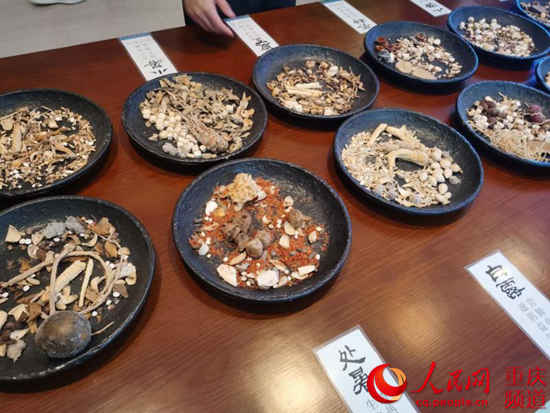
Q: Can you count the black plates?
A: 11